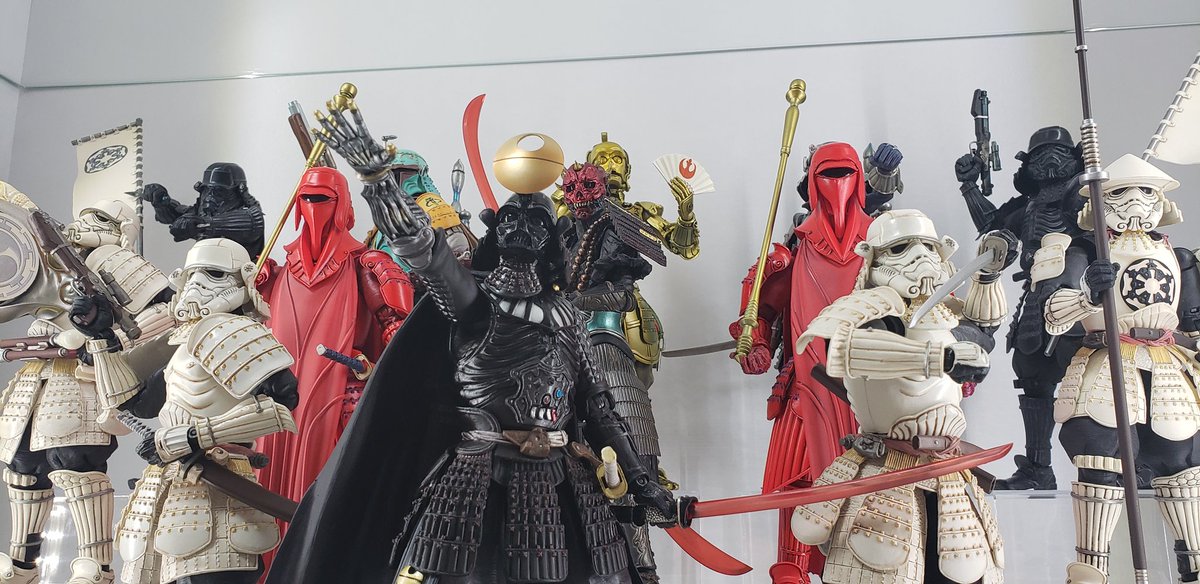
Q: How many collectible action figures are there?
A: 13